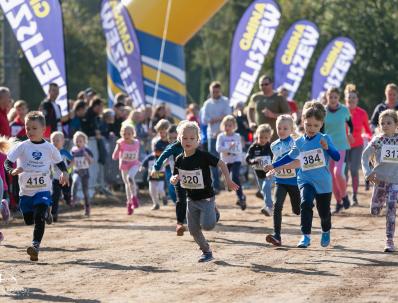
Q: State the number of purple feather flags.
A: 5